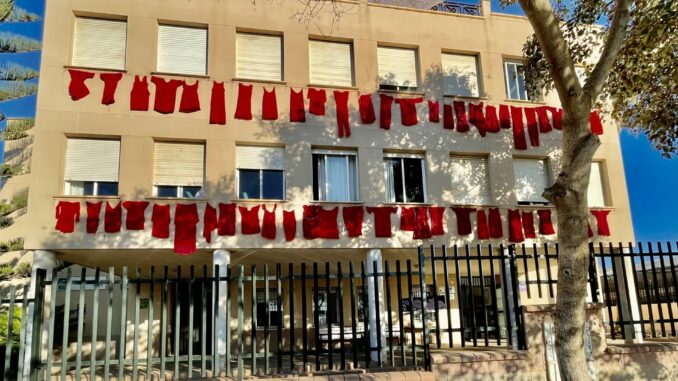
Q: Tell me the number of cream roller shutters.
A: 12